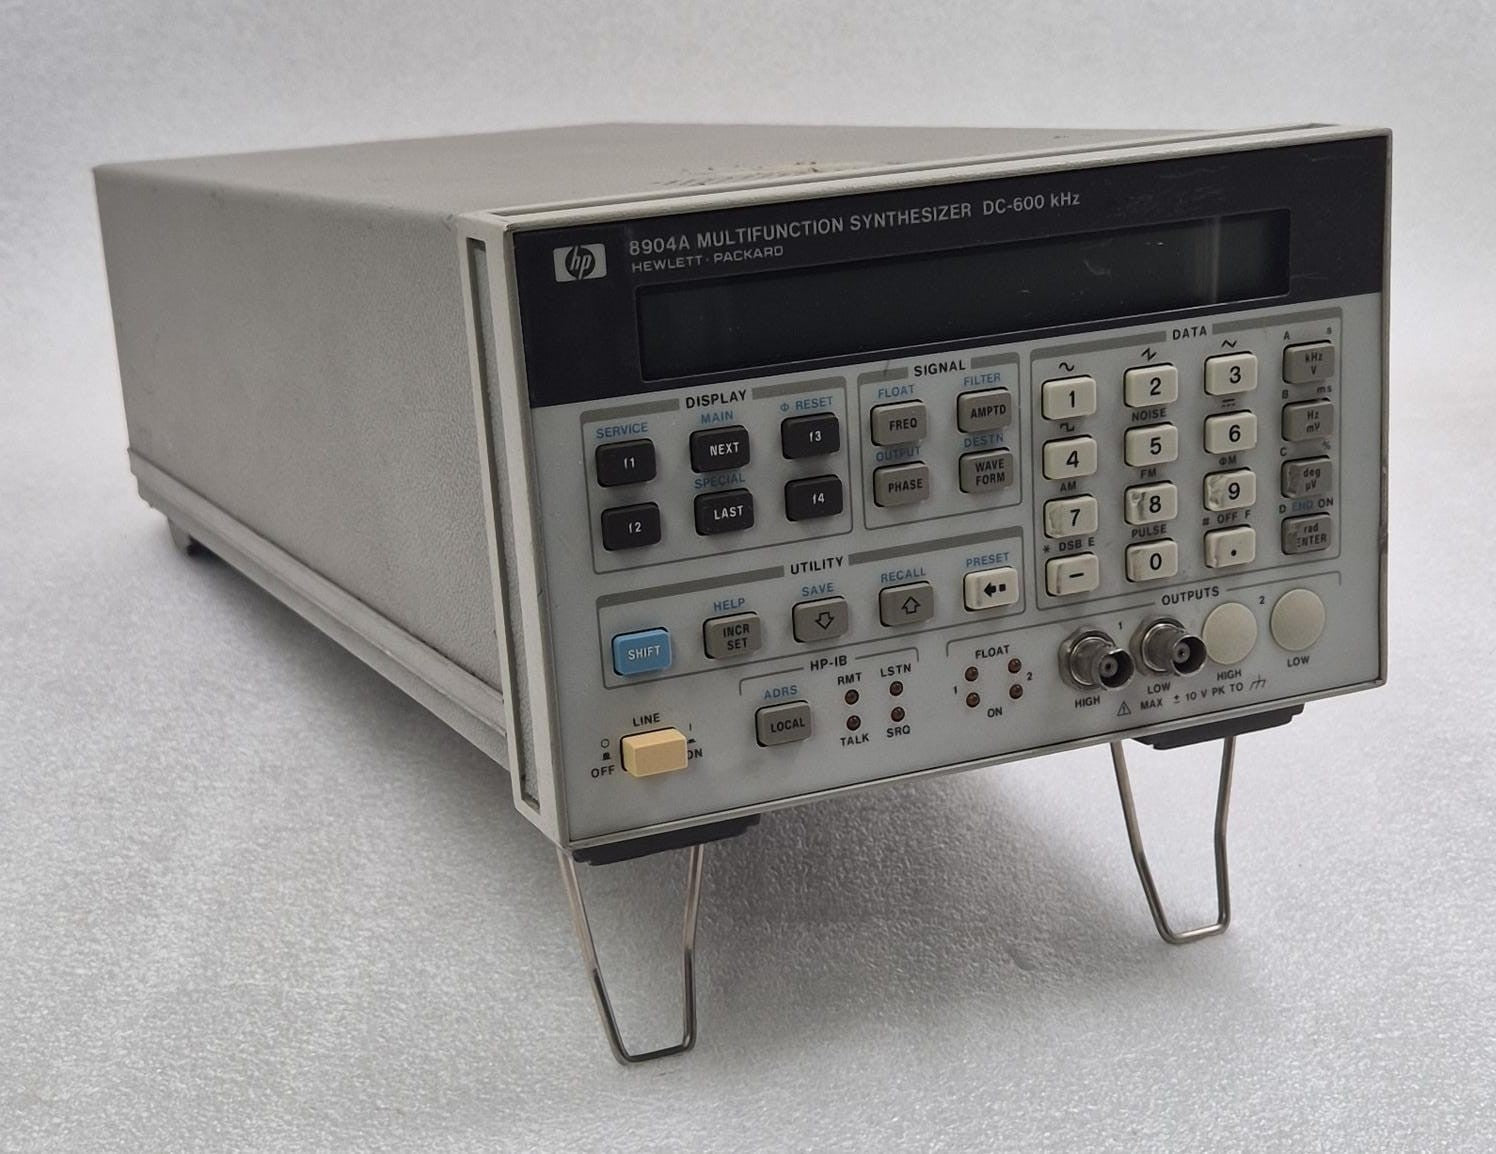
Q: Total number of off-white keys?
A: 13